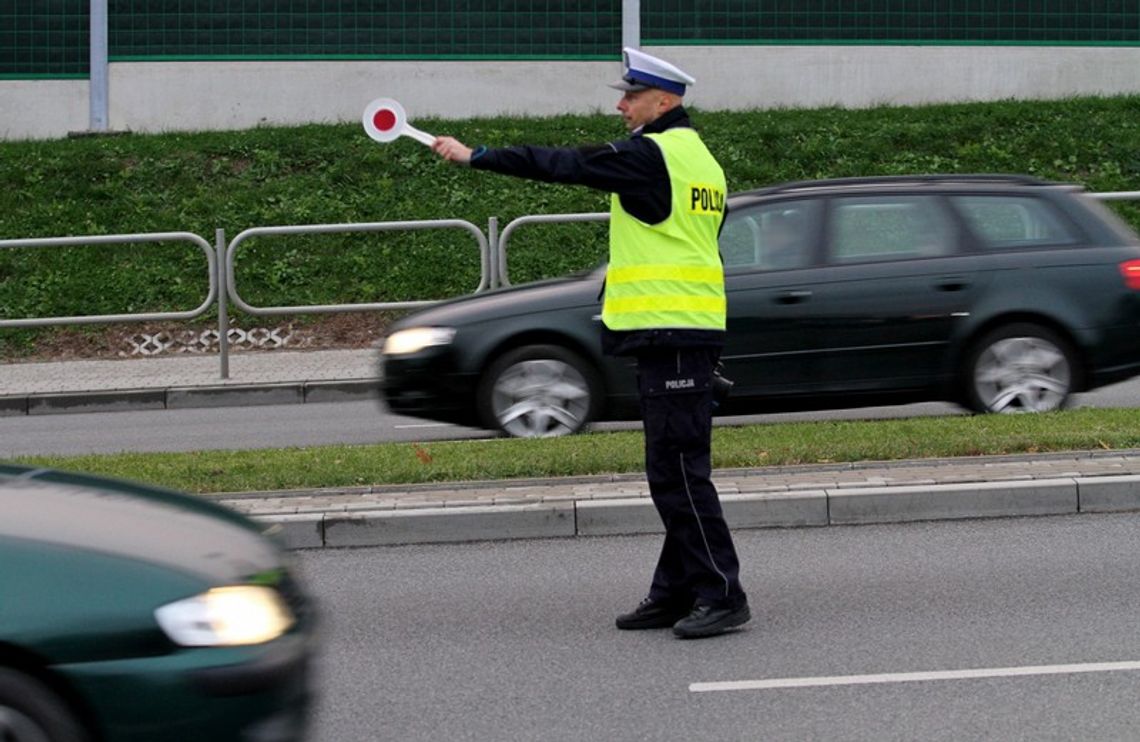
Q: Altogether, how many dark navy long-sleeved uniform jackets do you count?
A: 1